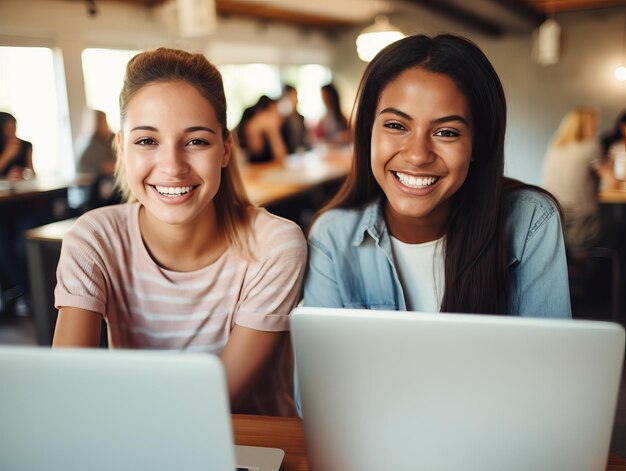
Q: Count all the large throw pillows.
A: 0